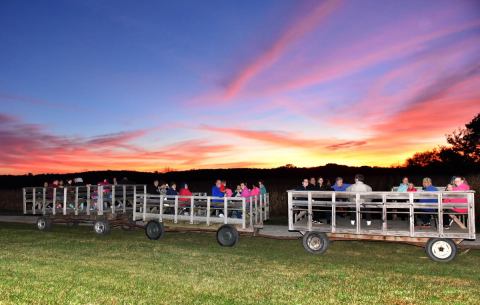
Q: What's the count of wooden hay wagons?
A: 3